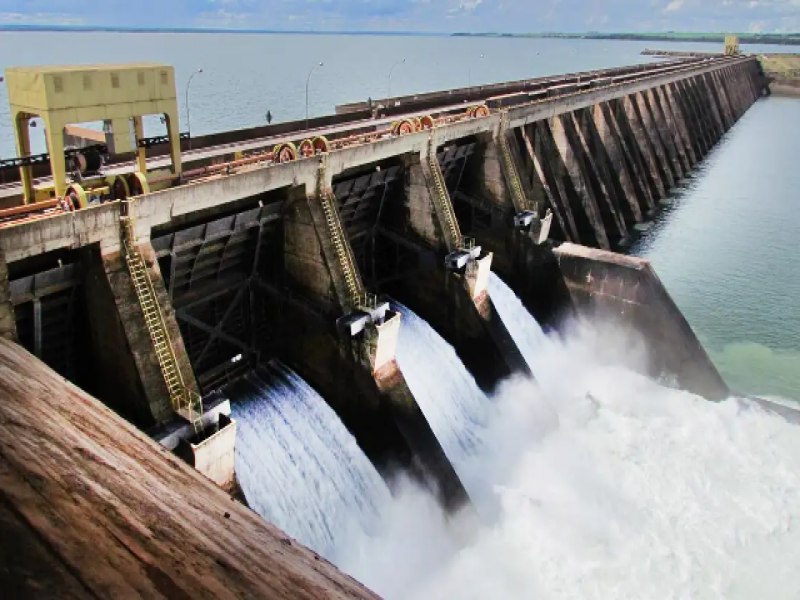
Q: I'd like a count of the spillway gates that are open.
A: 3